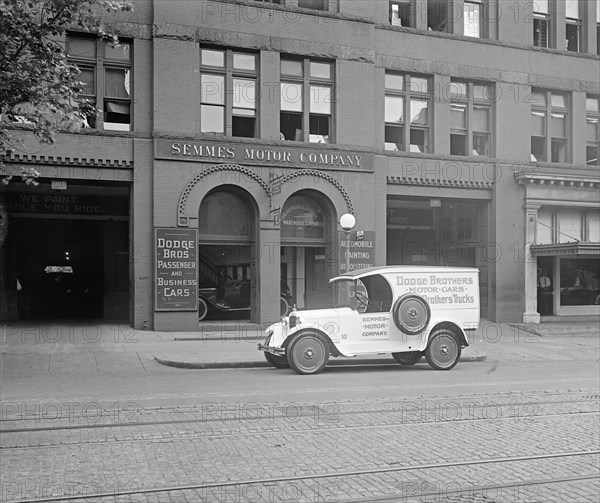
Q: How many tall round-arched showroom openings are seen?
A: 2